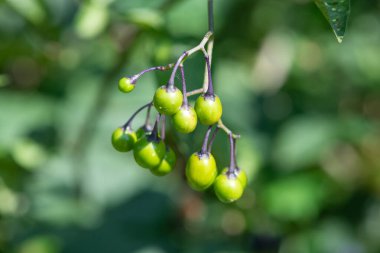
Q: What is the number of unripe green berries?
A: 11